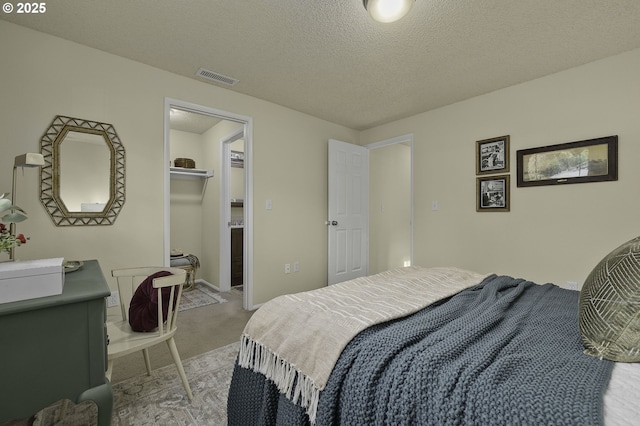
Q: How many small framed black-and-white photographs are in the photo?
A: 2